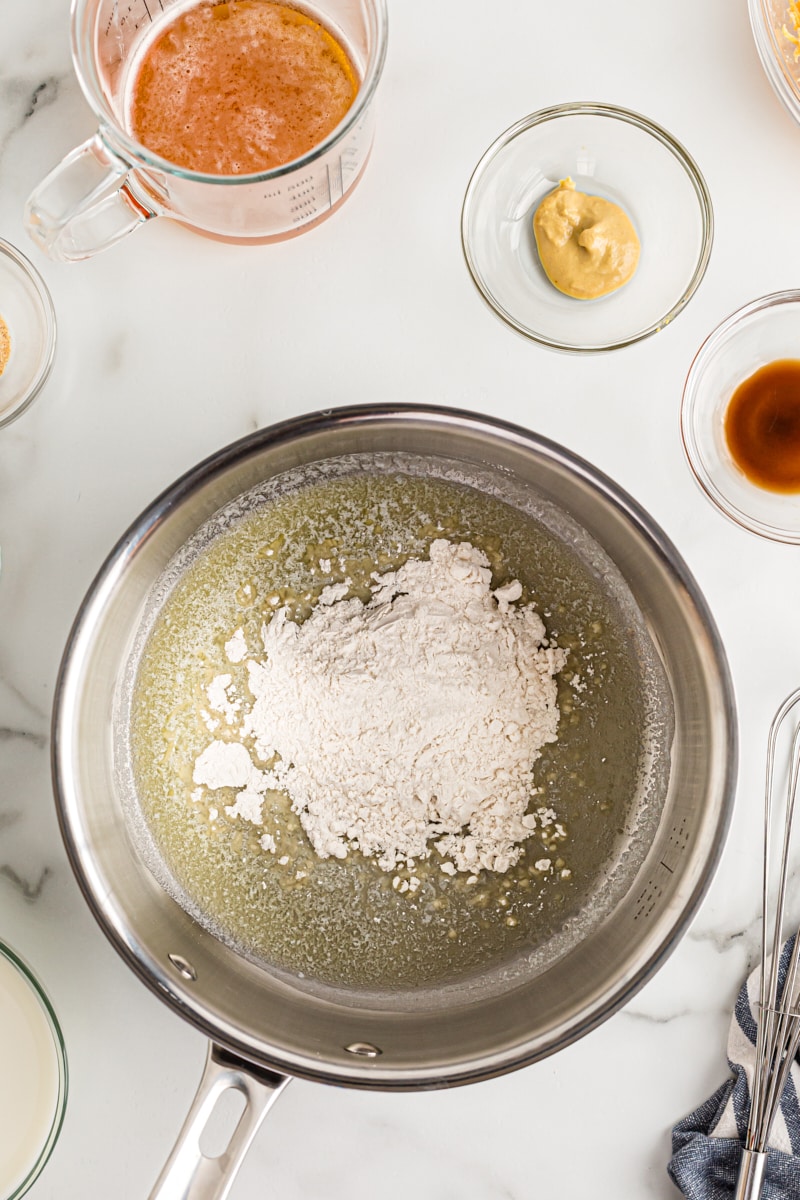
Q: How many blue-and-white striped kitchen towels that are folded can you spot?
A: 1